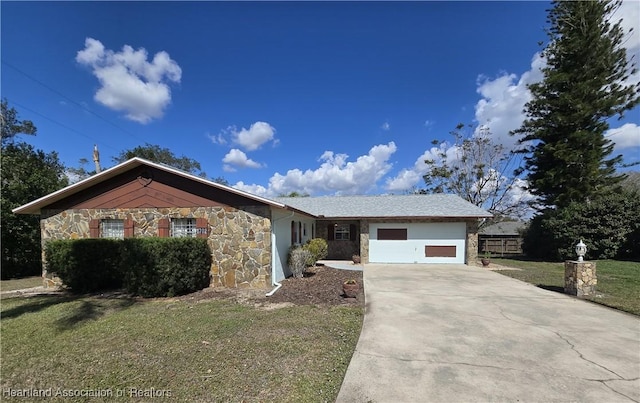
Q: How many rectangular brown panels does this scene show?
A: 2